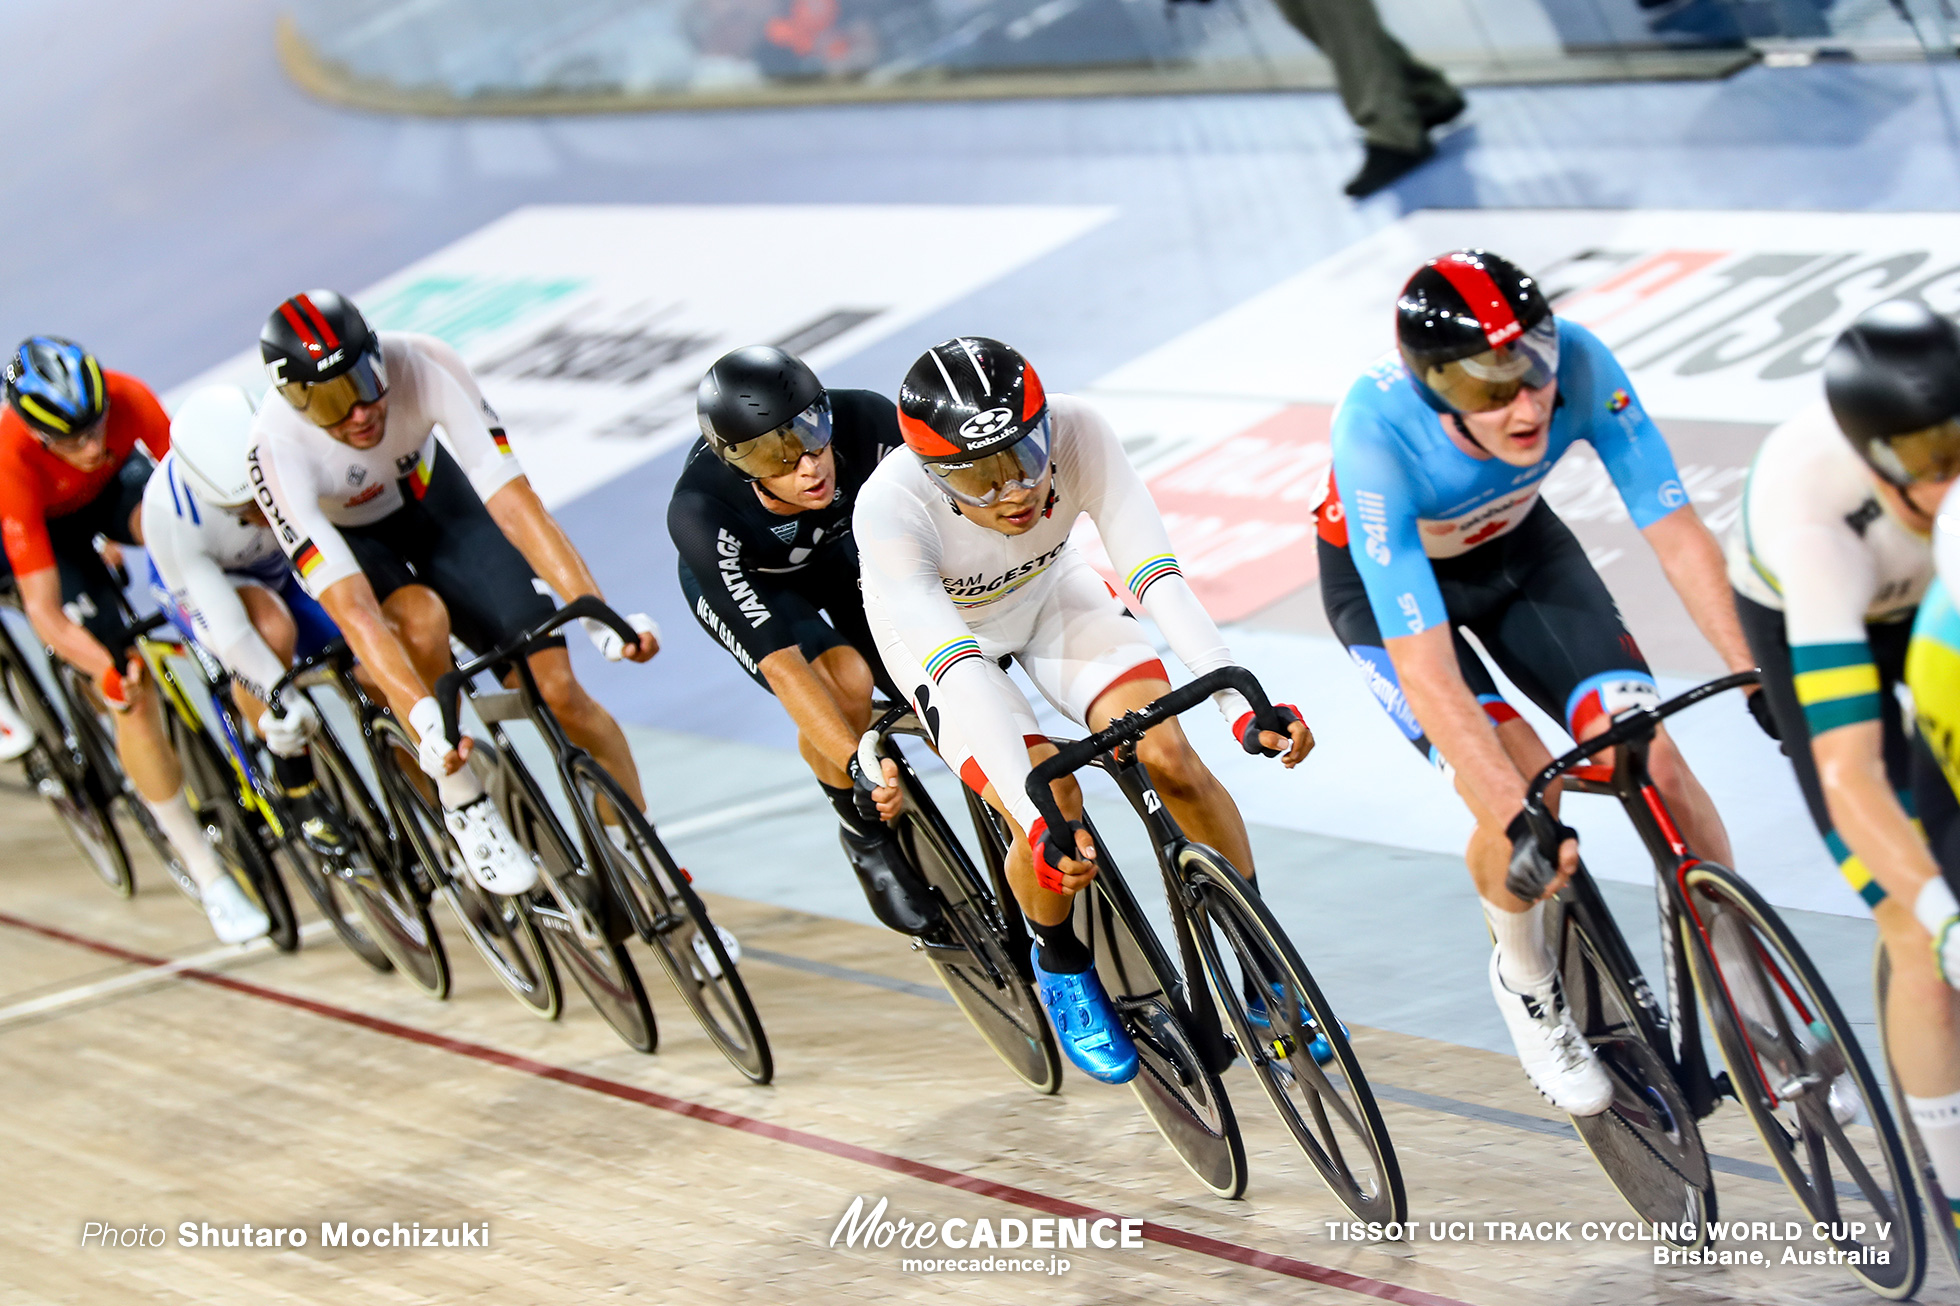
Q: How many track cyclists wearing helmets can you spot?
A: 7